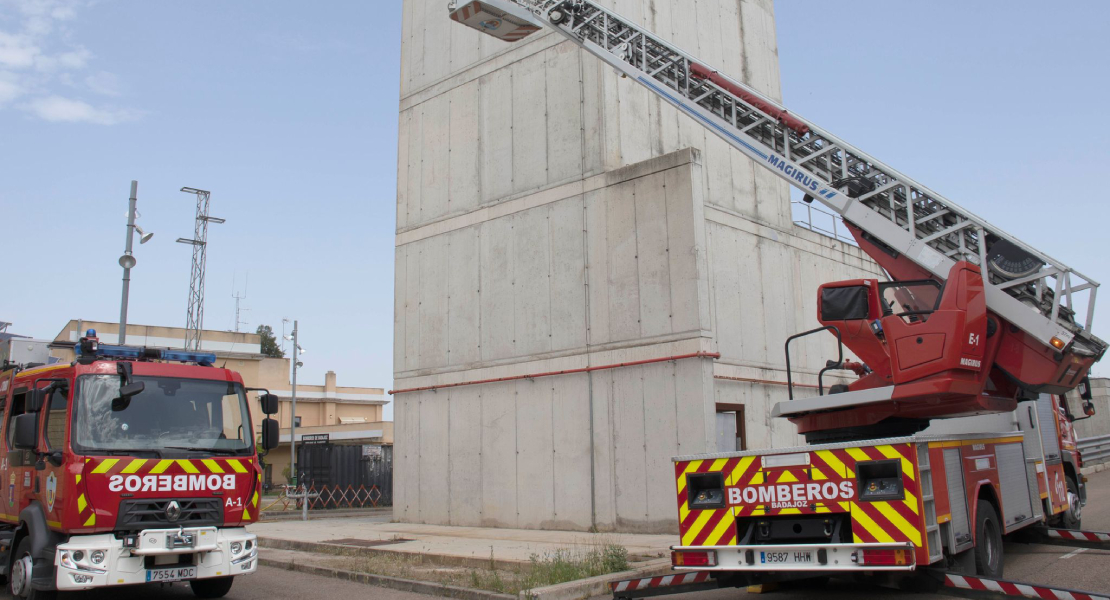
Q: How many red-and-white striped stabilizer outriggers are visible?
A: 3